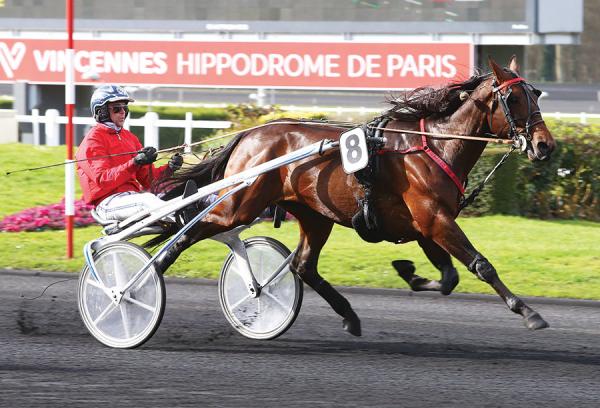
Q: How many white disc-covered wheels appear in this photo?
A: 2